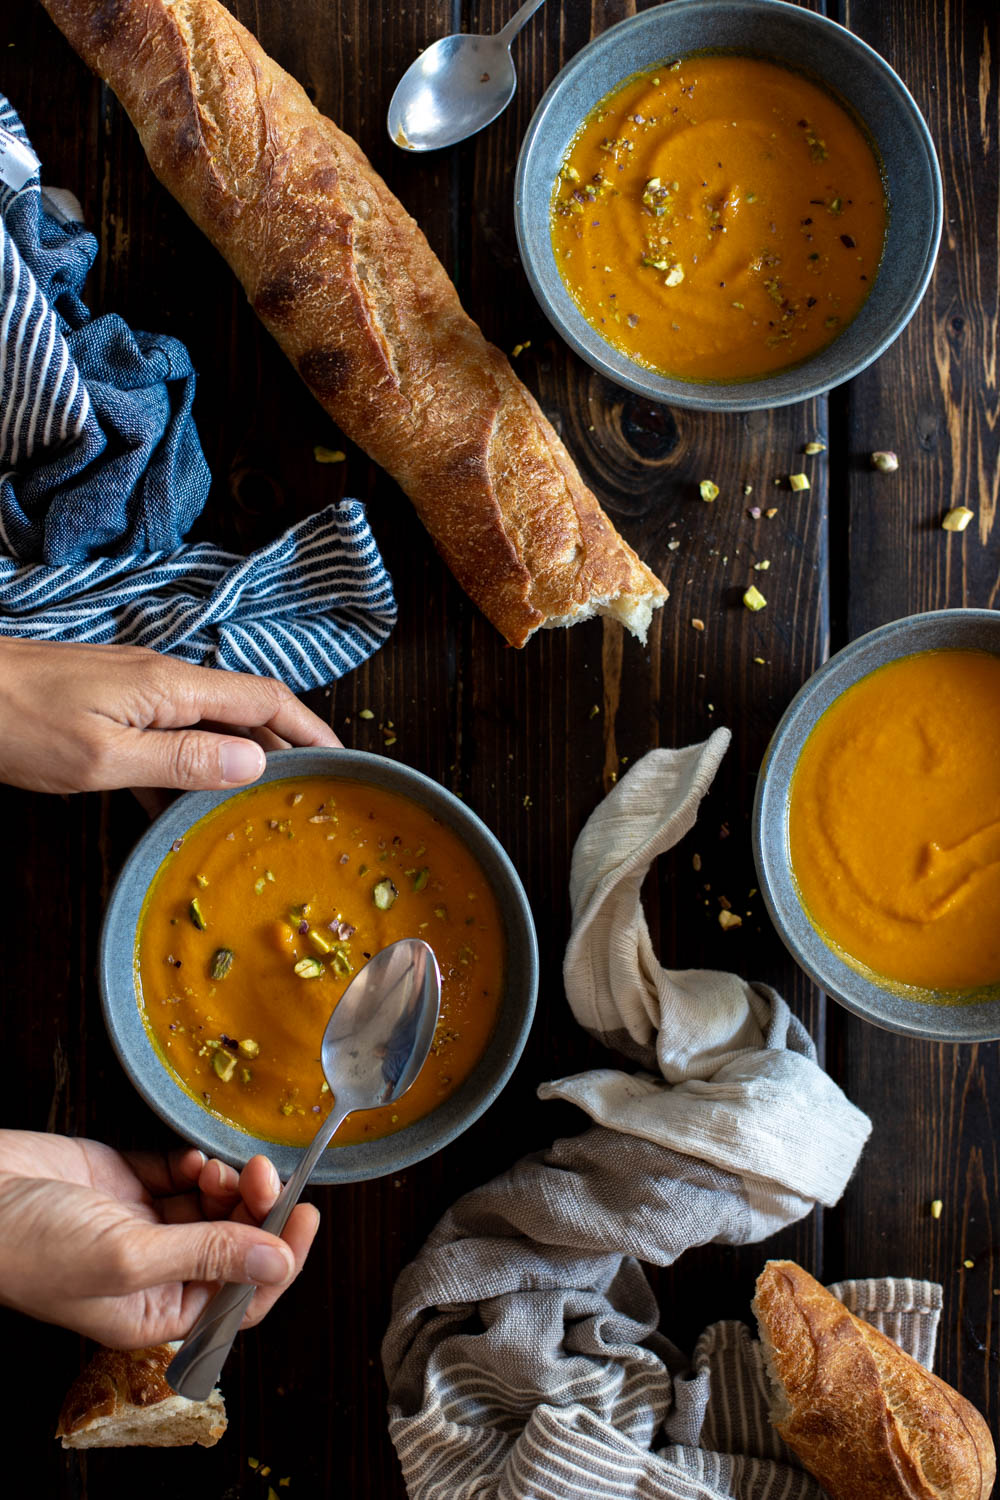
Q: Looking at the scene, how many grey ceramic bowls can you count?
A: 3